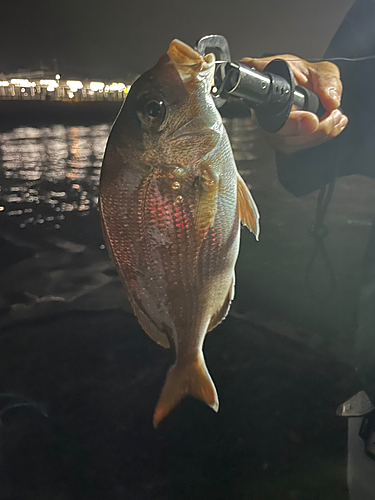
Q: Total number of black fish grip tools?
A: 1